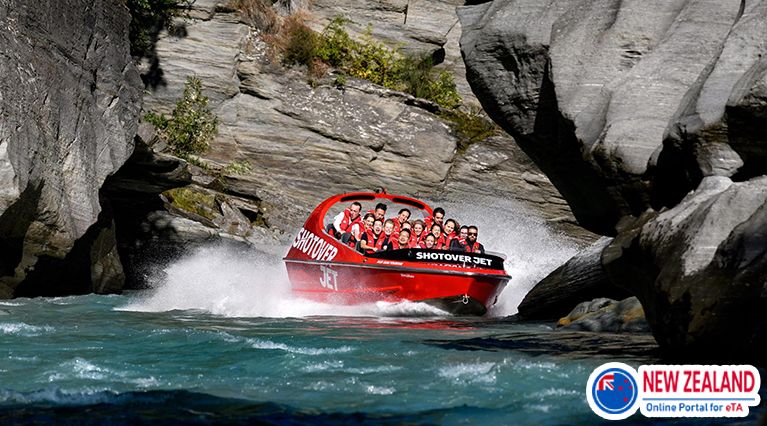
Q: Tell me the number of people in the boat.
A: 15